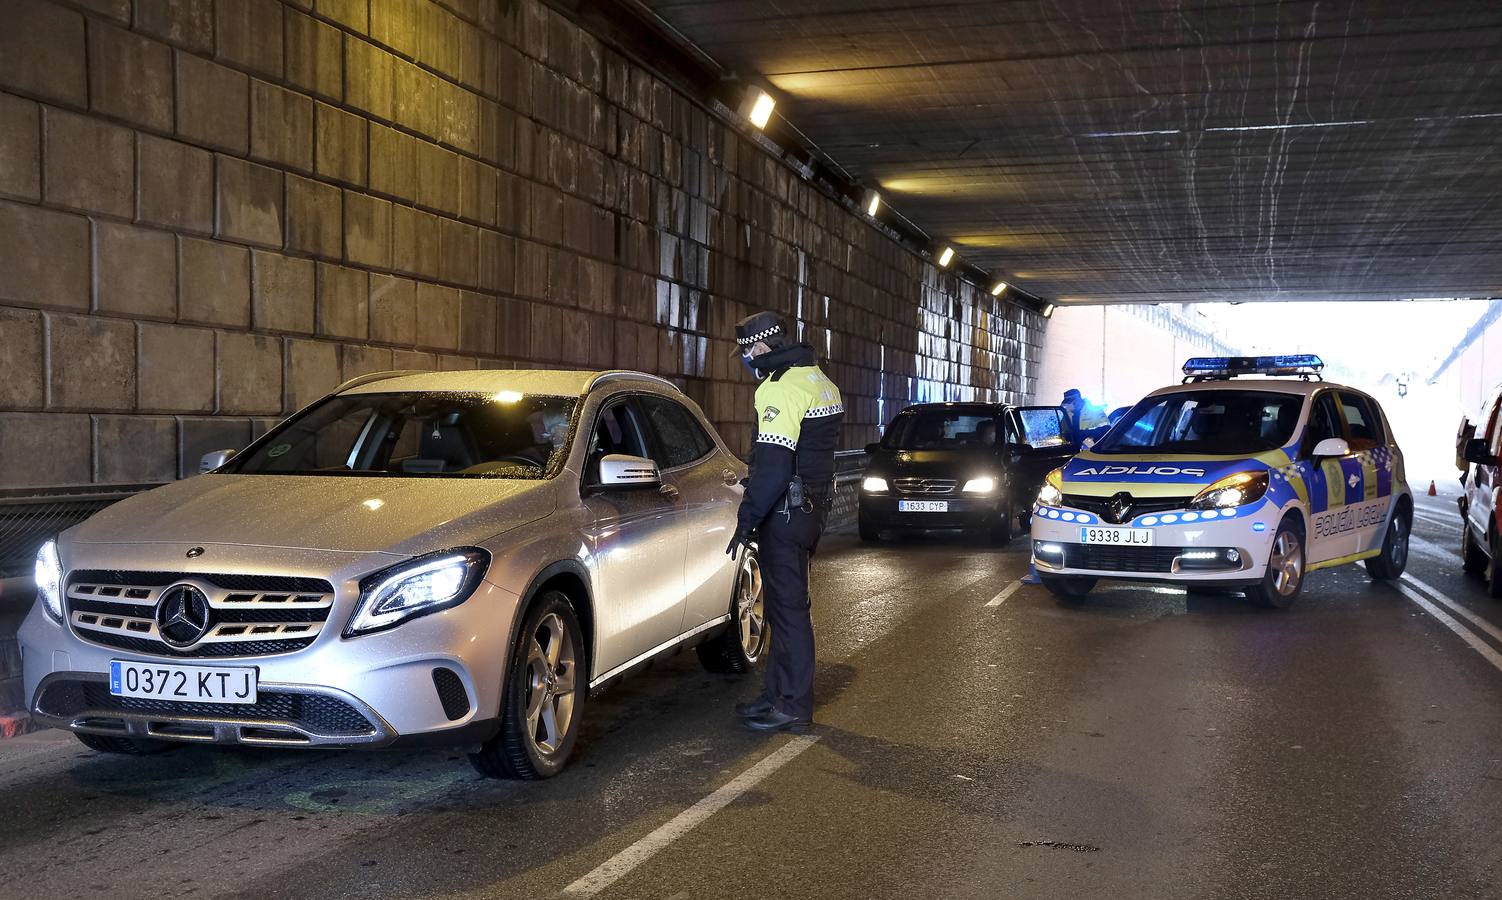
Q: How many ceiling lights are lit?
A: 5